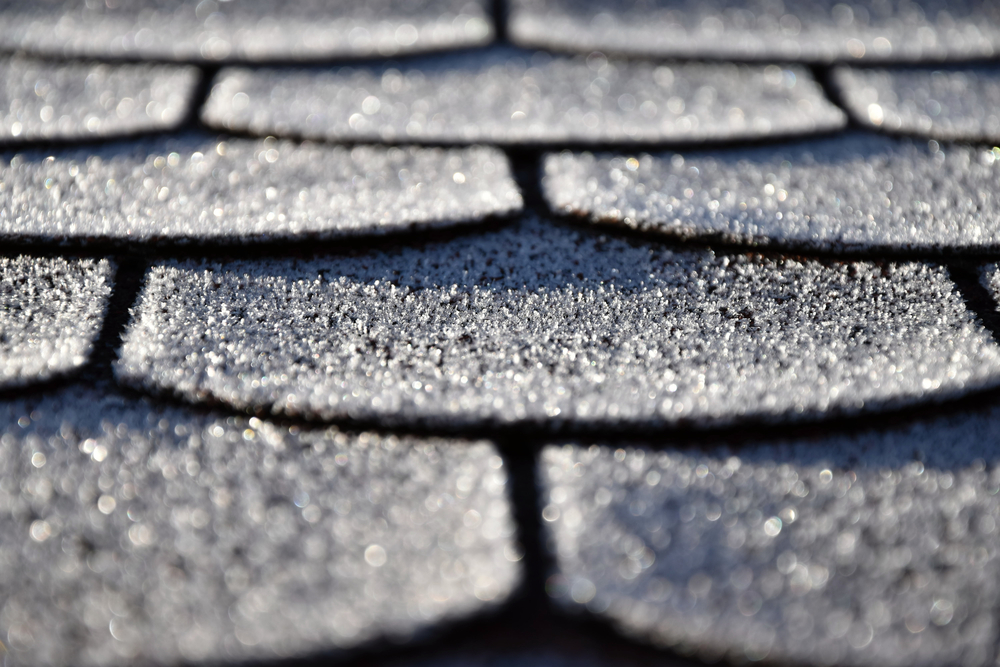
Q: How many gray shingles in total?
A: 12